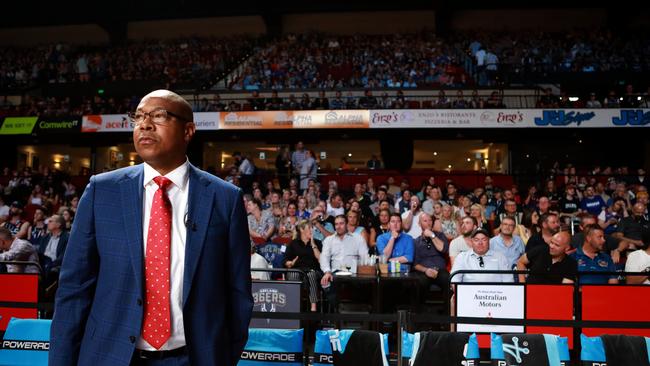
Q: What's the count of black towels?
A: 4